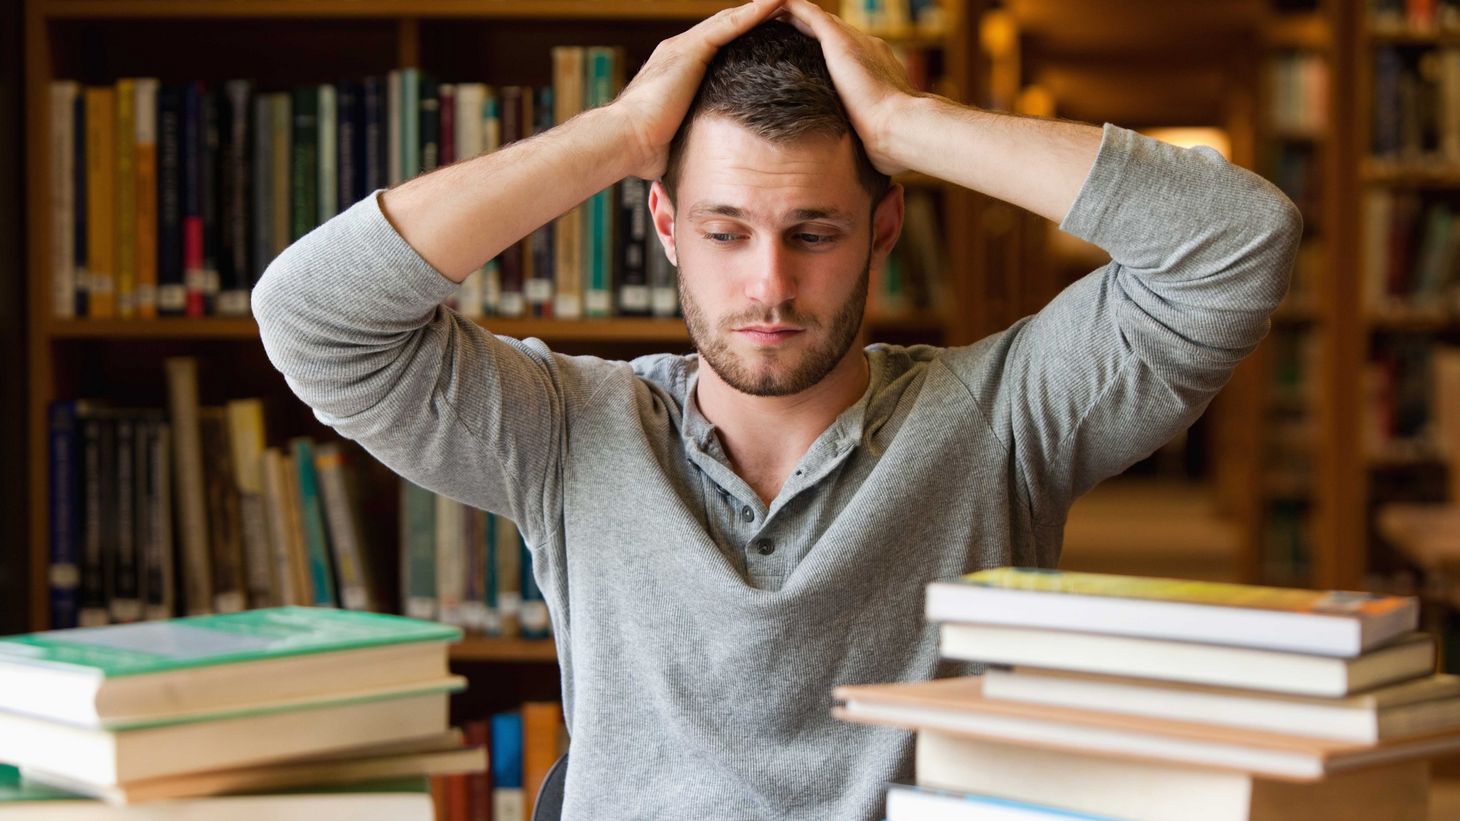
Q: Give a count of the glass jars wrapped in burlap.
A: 0